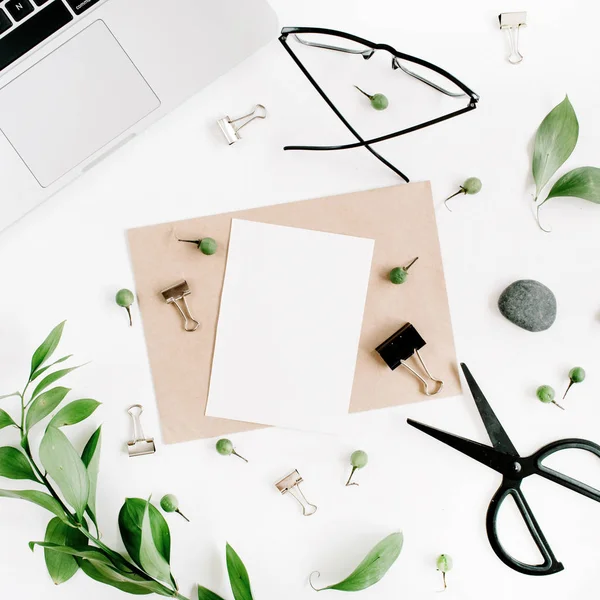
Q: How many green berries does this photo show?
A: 11